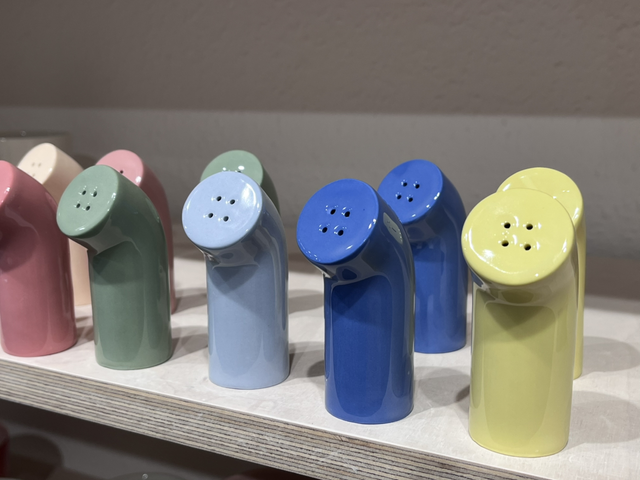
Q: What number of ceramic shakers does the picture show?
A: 10